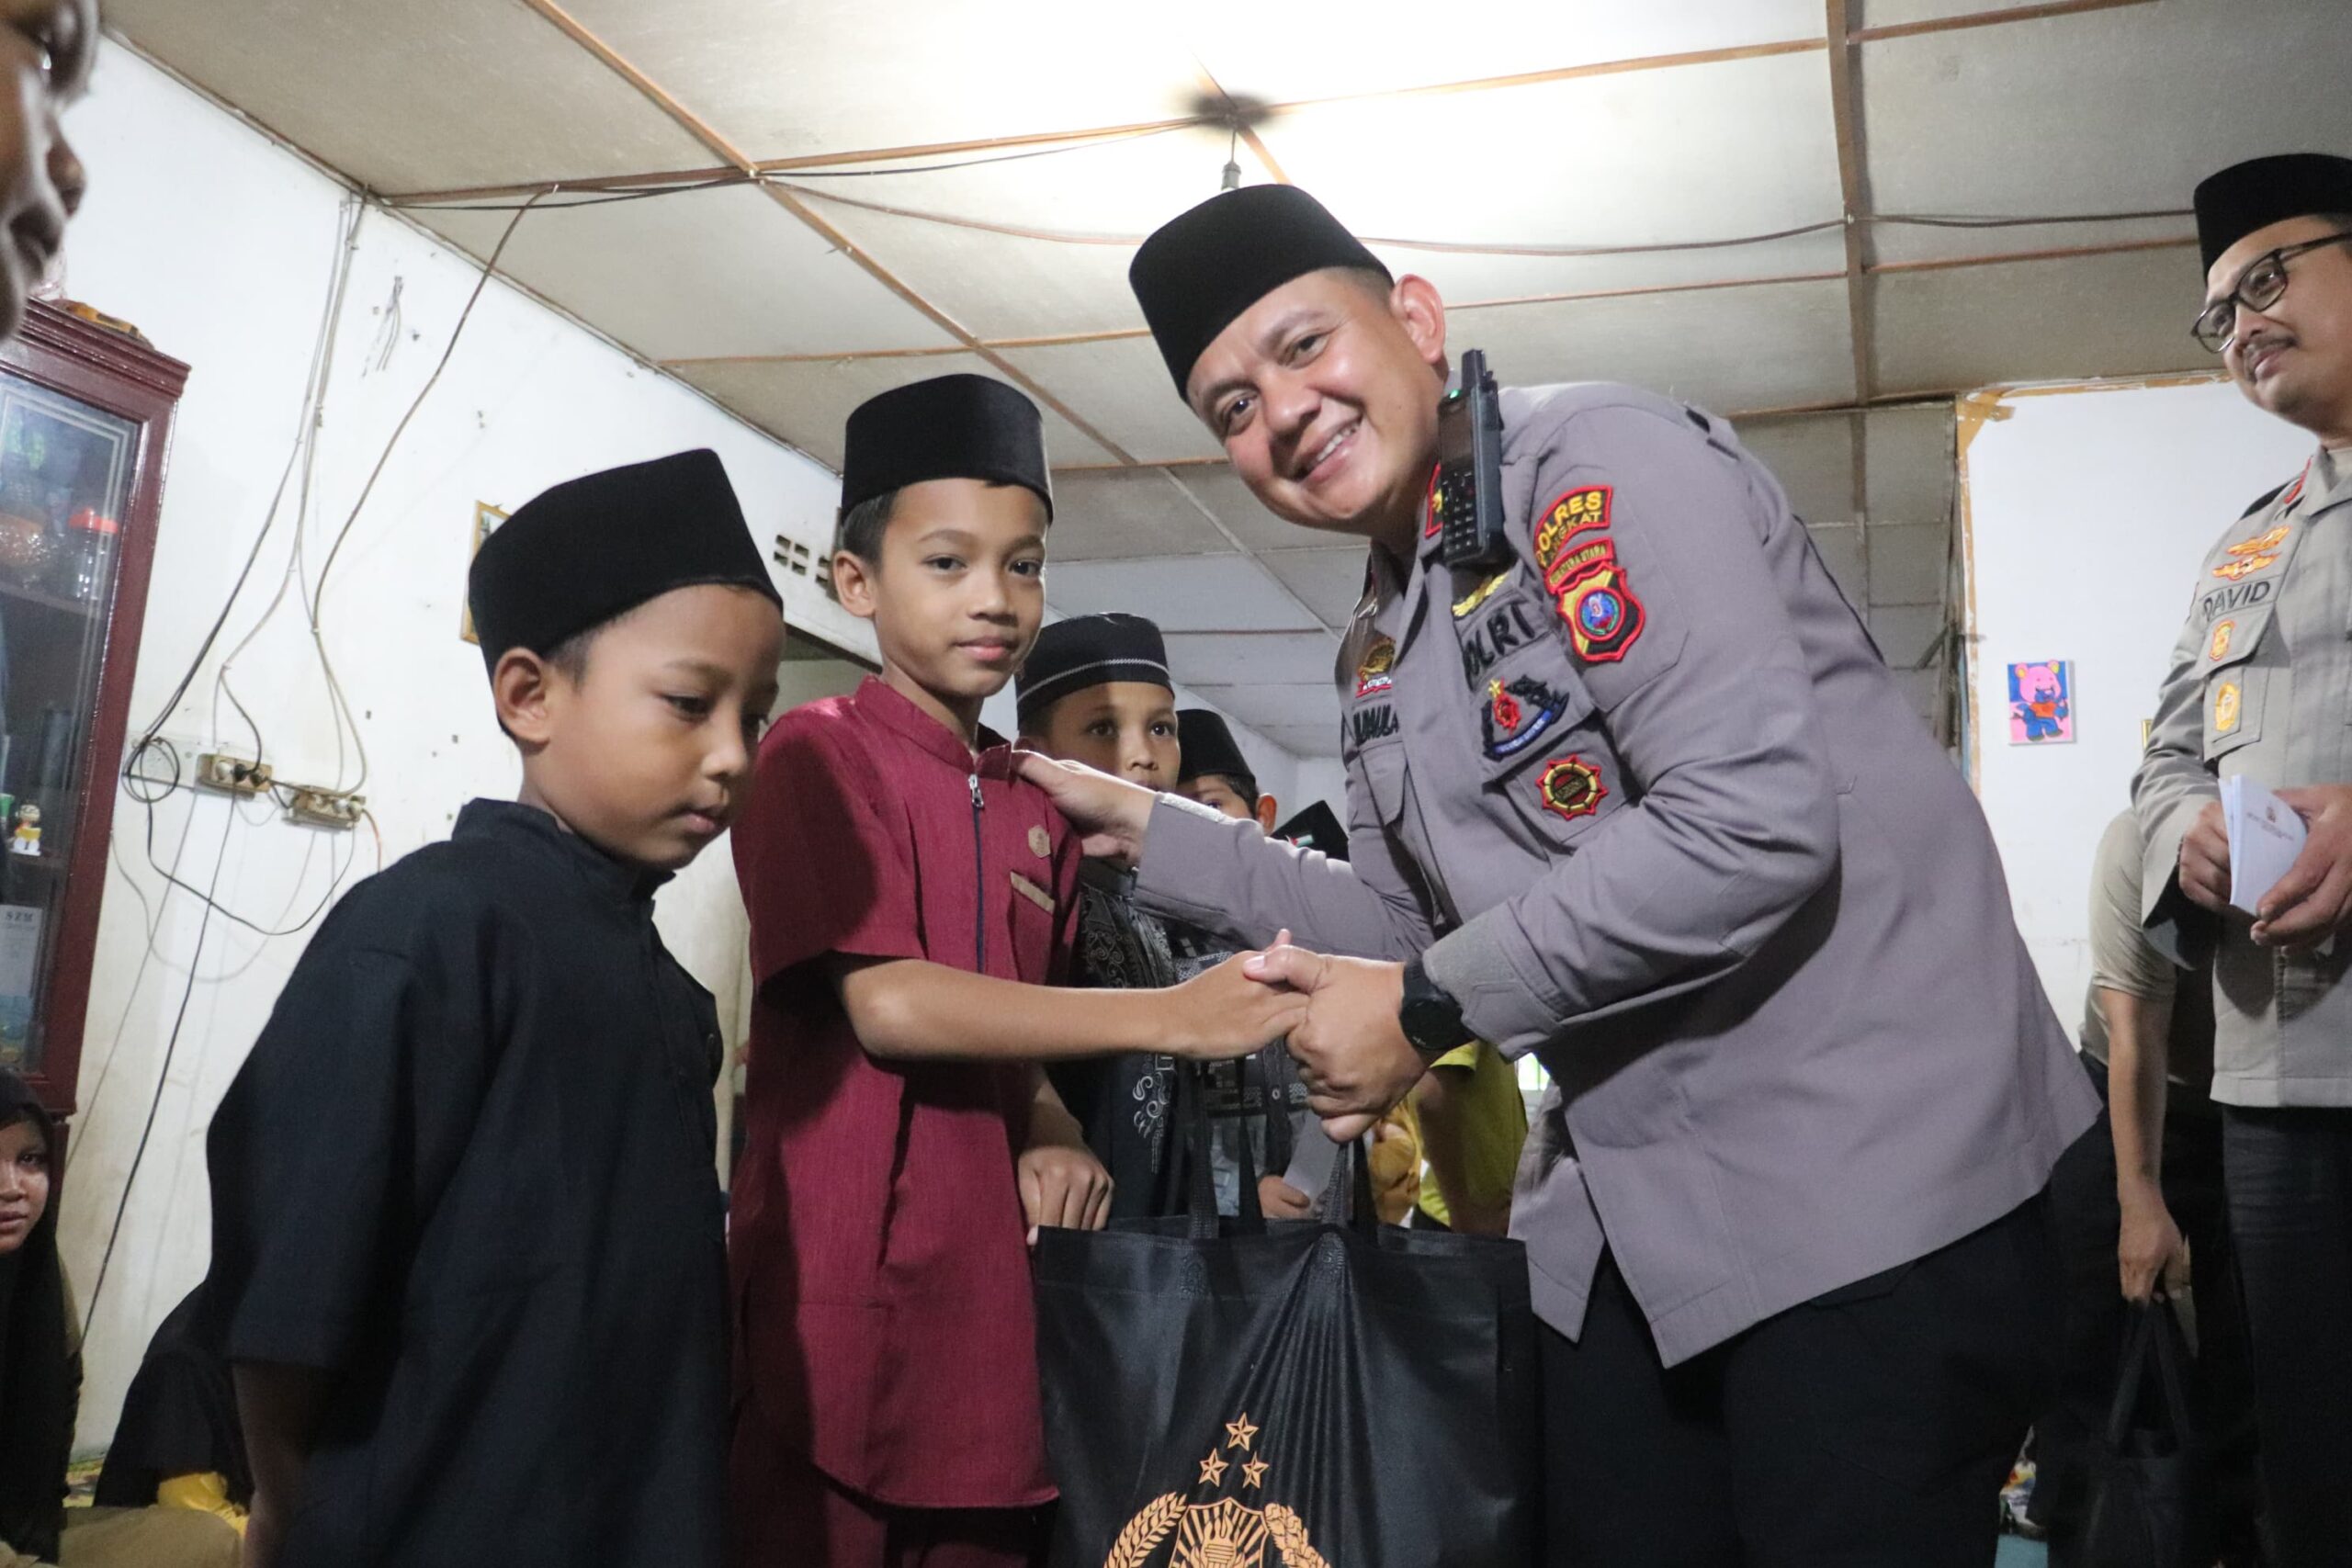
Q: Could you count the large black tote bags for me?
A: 2